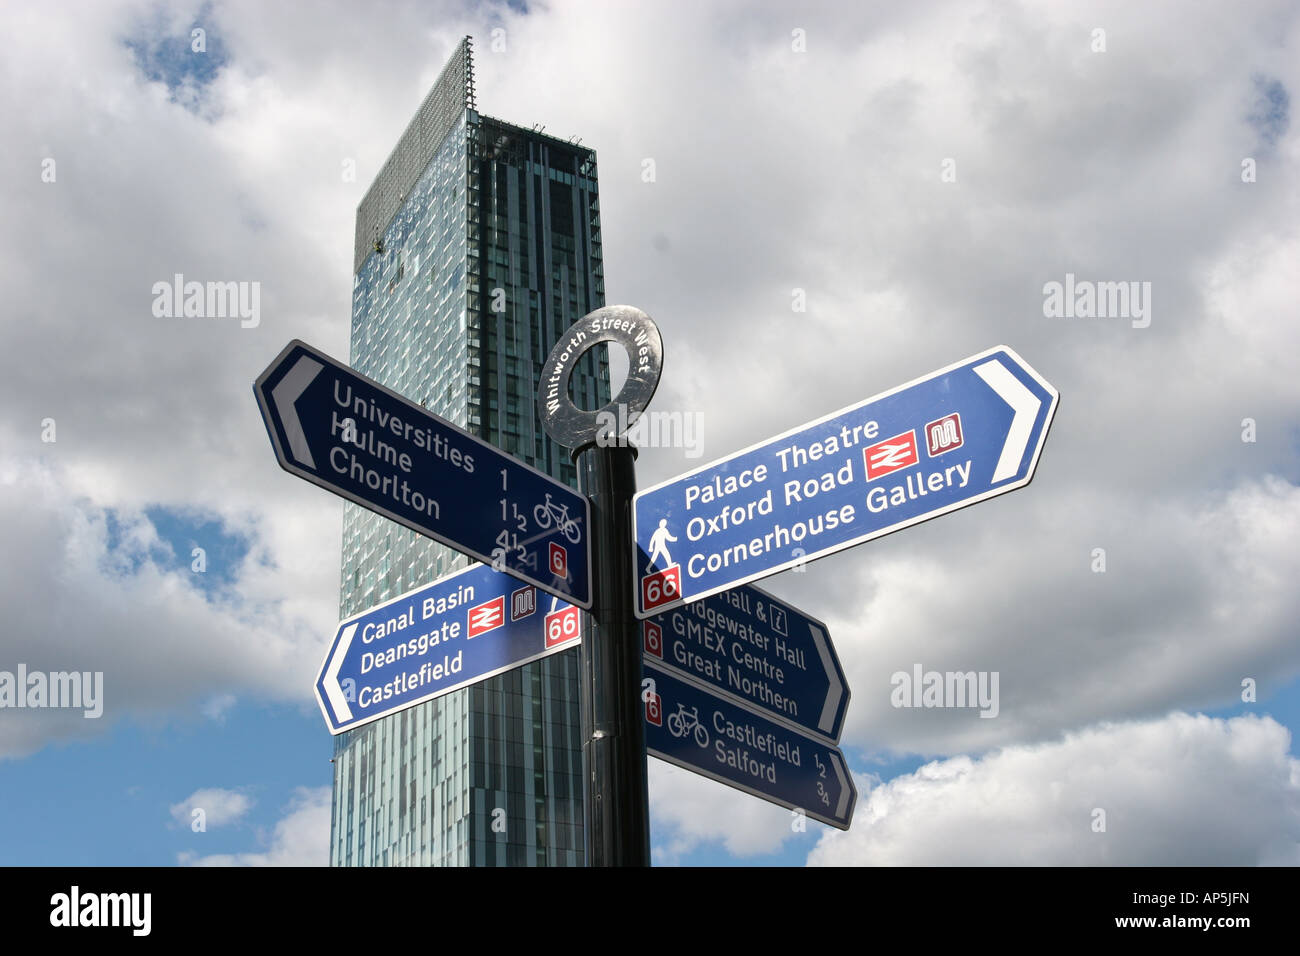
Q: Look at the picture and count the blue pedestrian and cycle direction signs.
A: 5